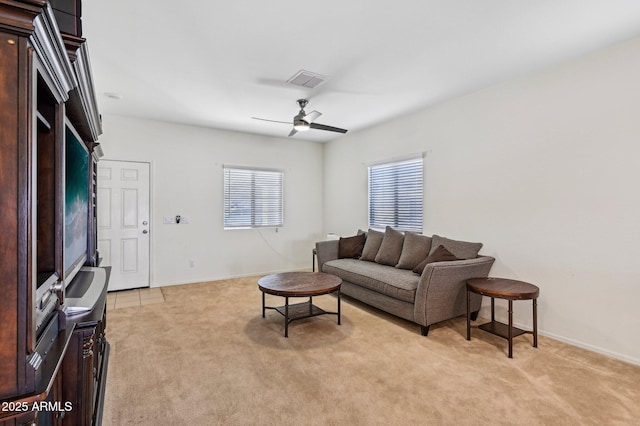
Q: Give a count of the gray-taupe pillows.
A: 5